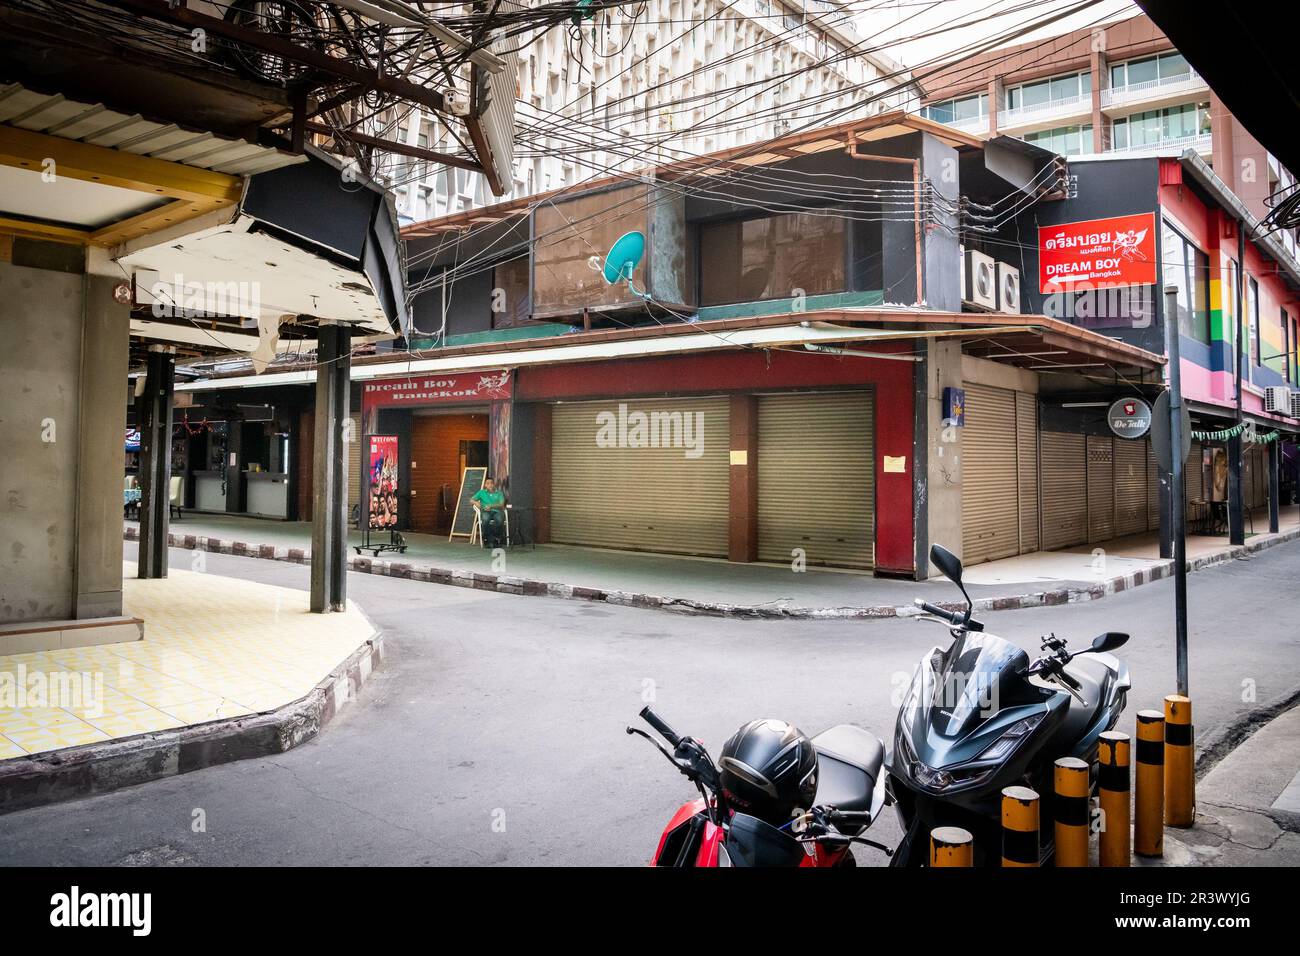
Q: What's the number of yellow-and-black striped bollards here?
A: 6